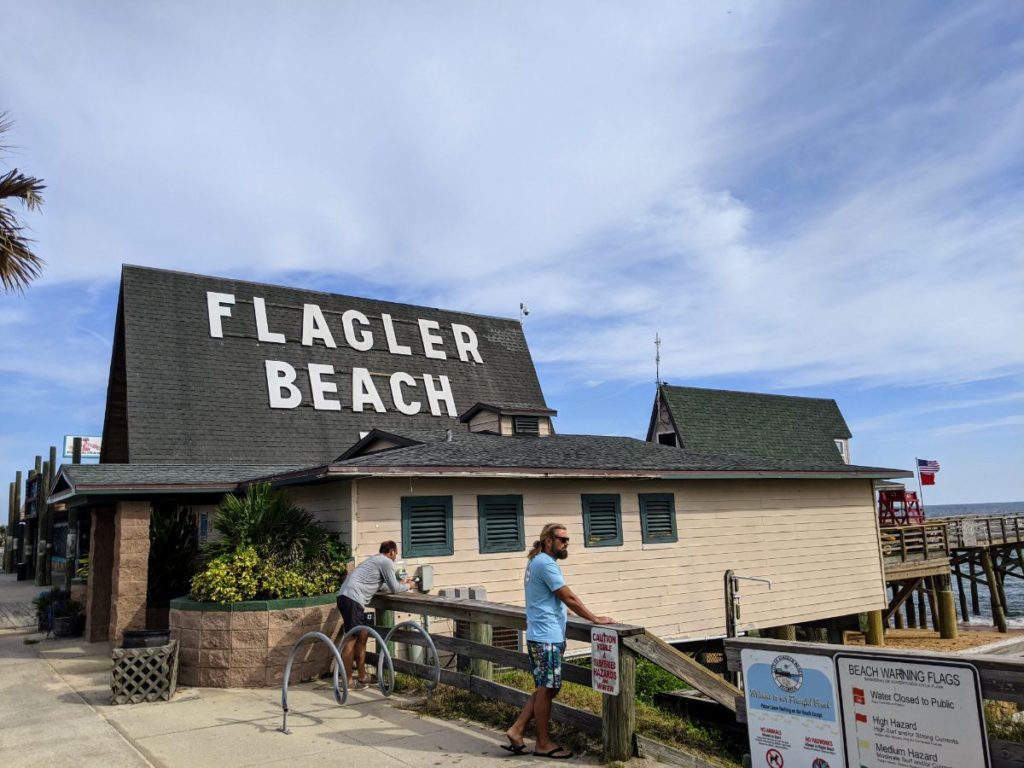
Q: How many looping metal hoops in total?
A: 3